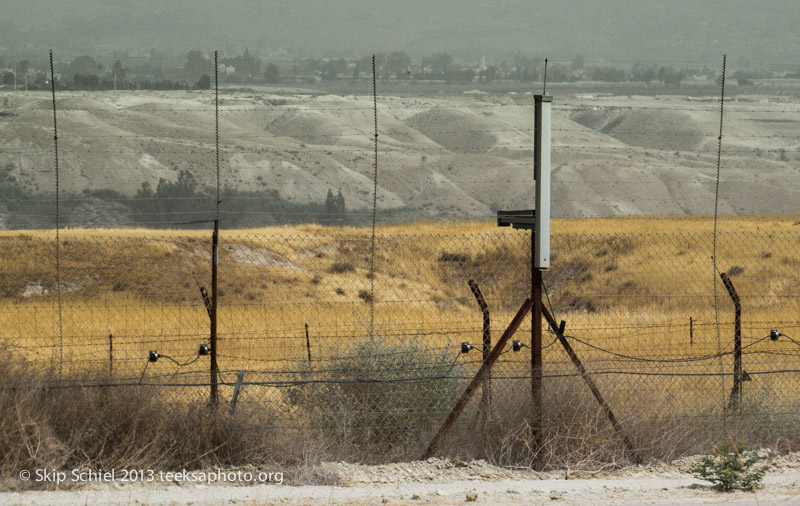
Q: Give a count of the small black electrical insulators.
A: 5